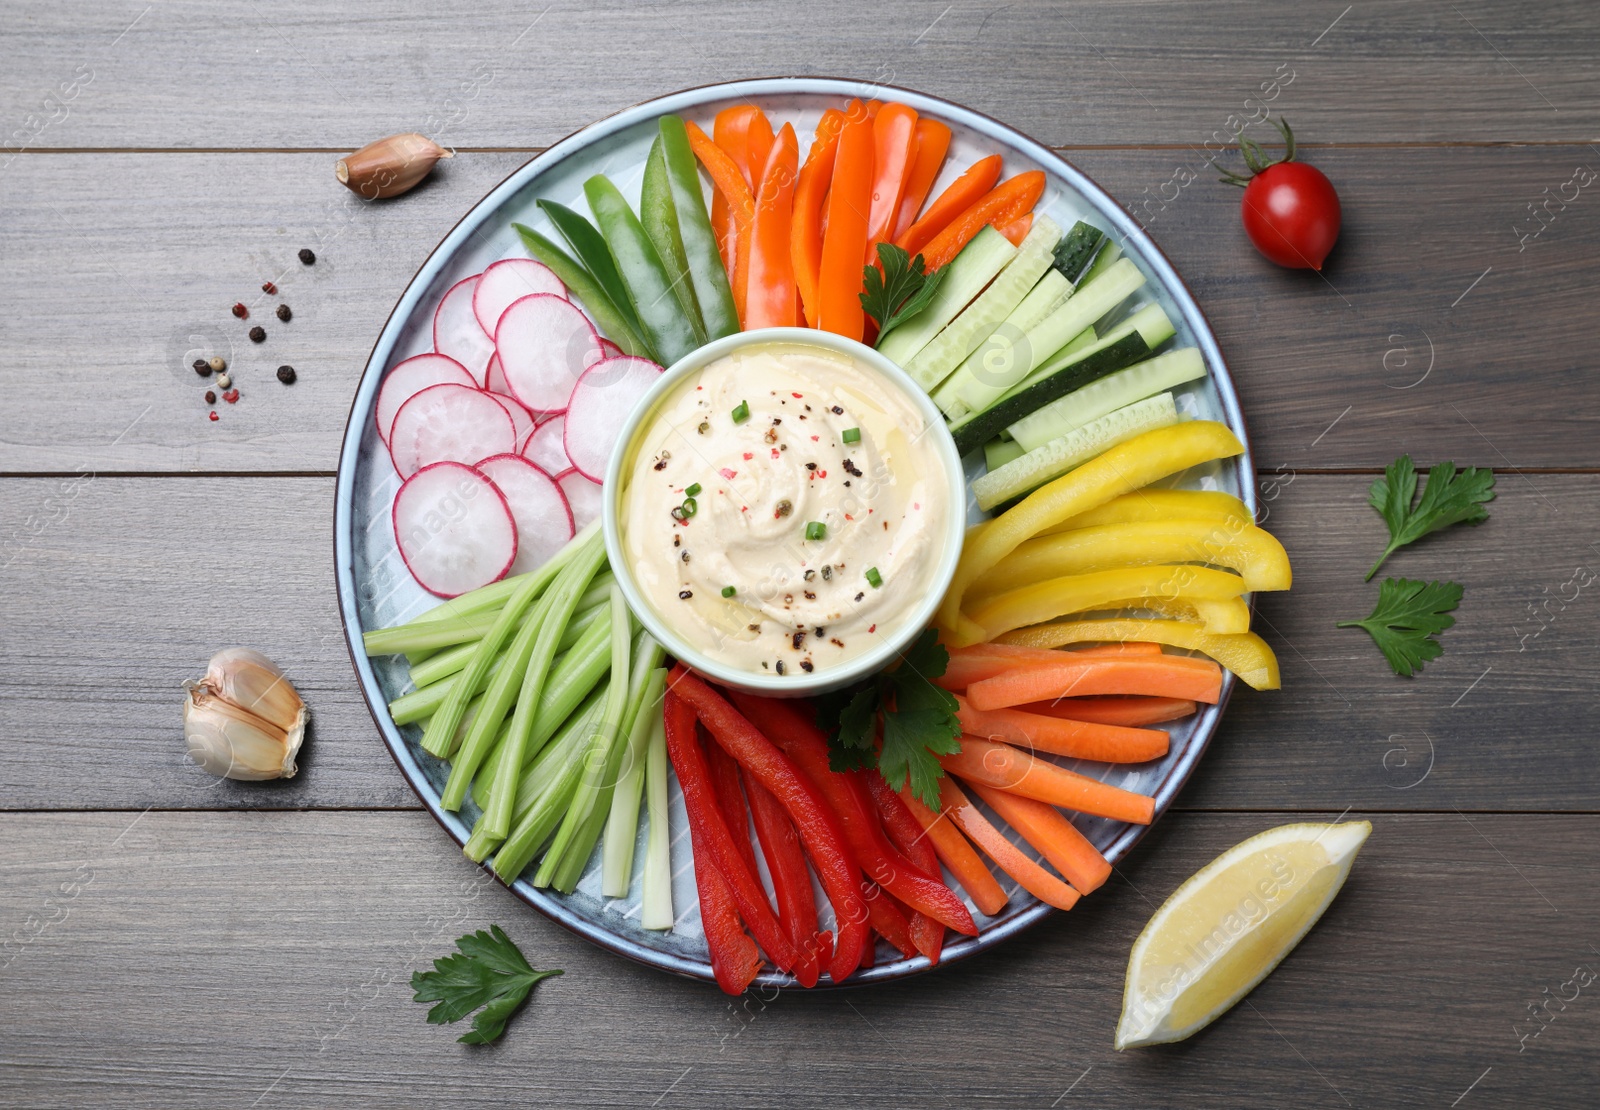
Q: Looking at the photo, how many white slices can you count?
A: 13